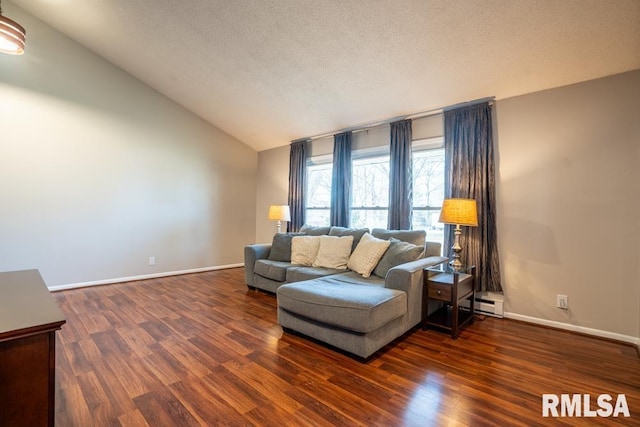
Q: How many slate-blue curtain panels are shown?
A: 4